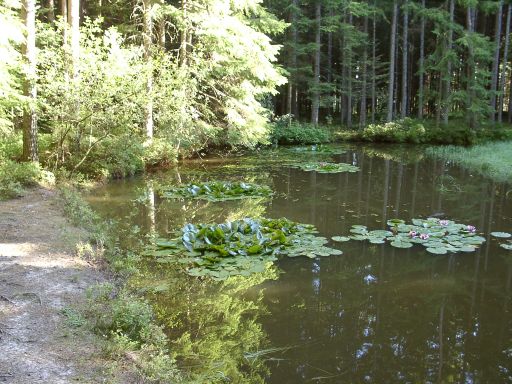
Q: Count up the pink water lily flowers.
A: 4